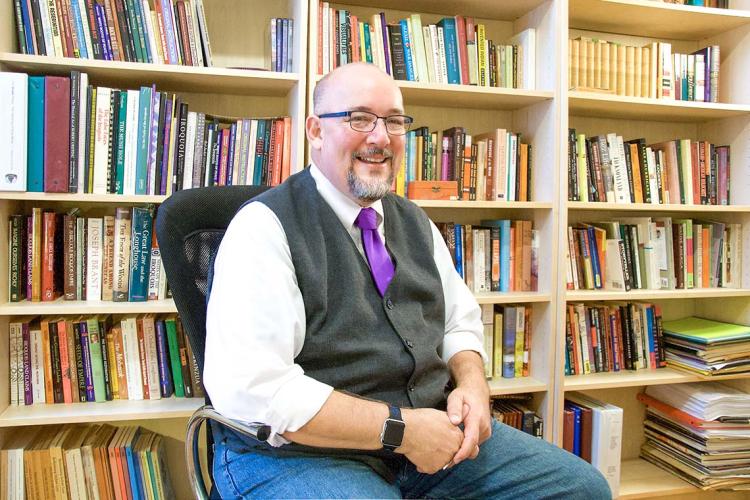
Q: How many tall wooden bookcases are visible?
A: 3